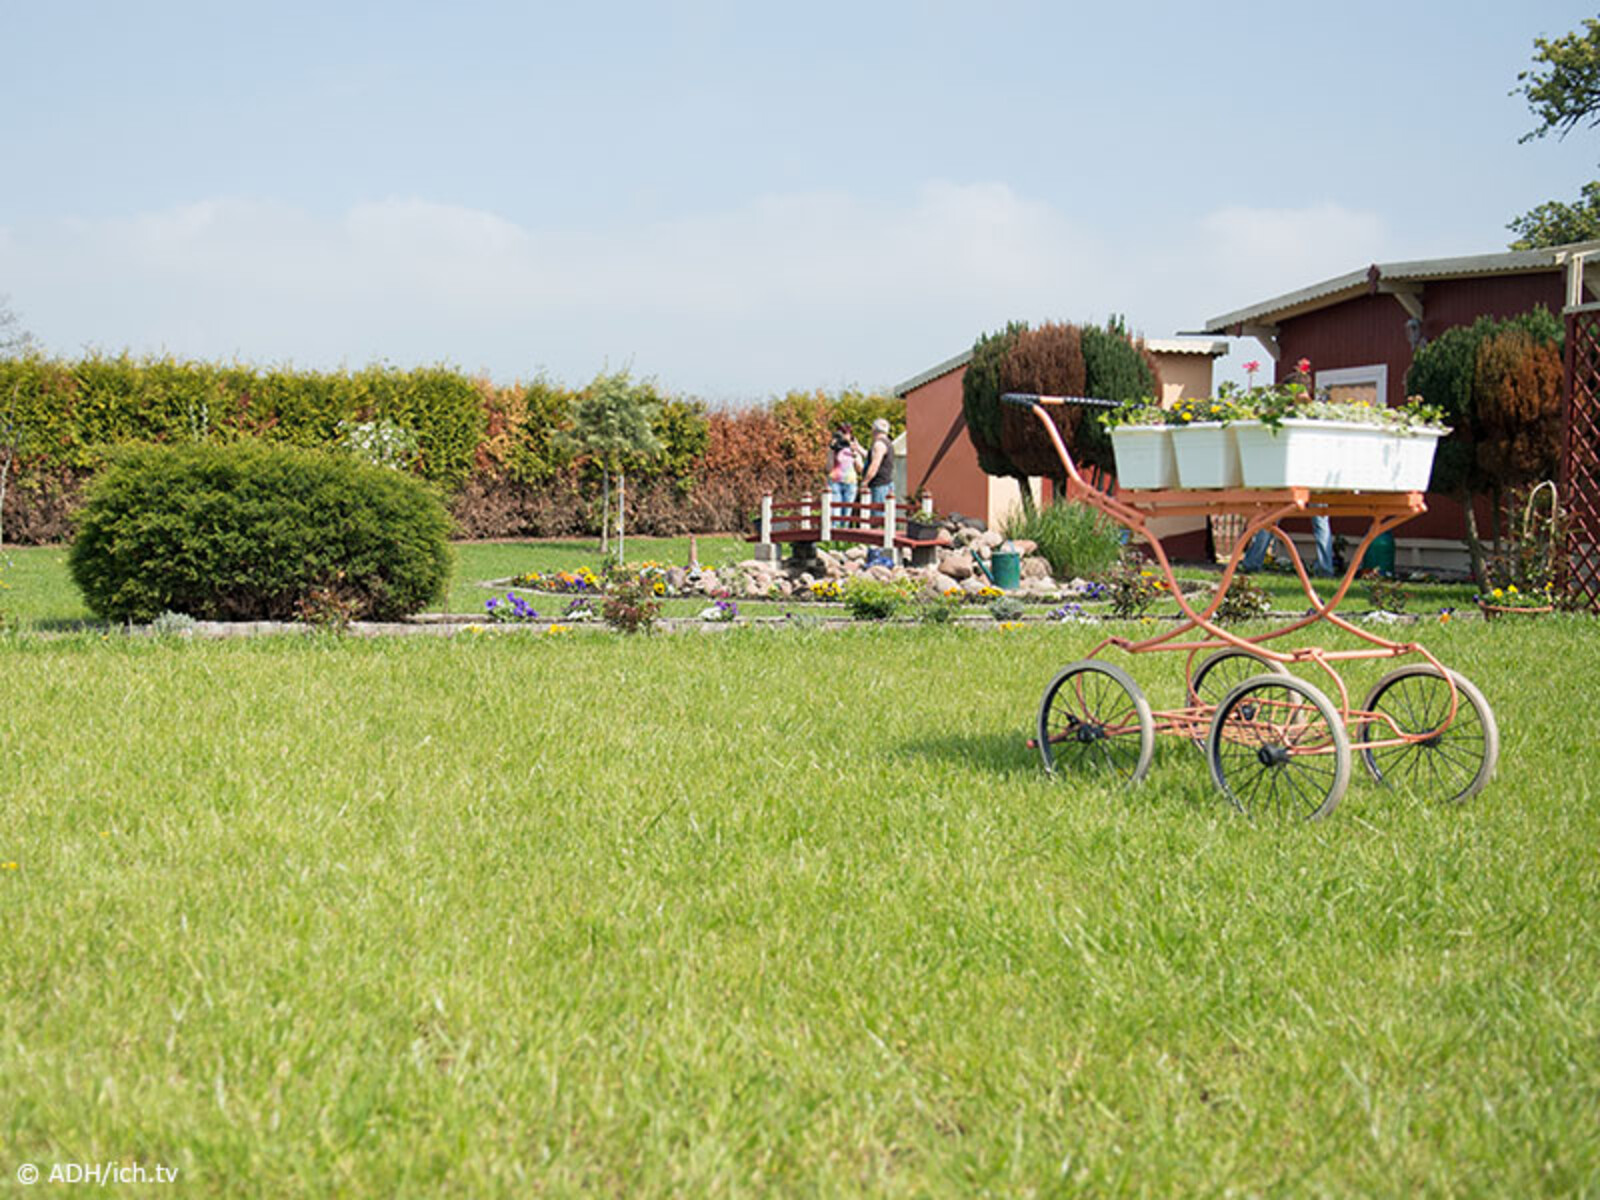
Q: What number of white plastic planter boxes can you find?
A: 3